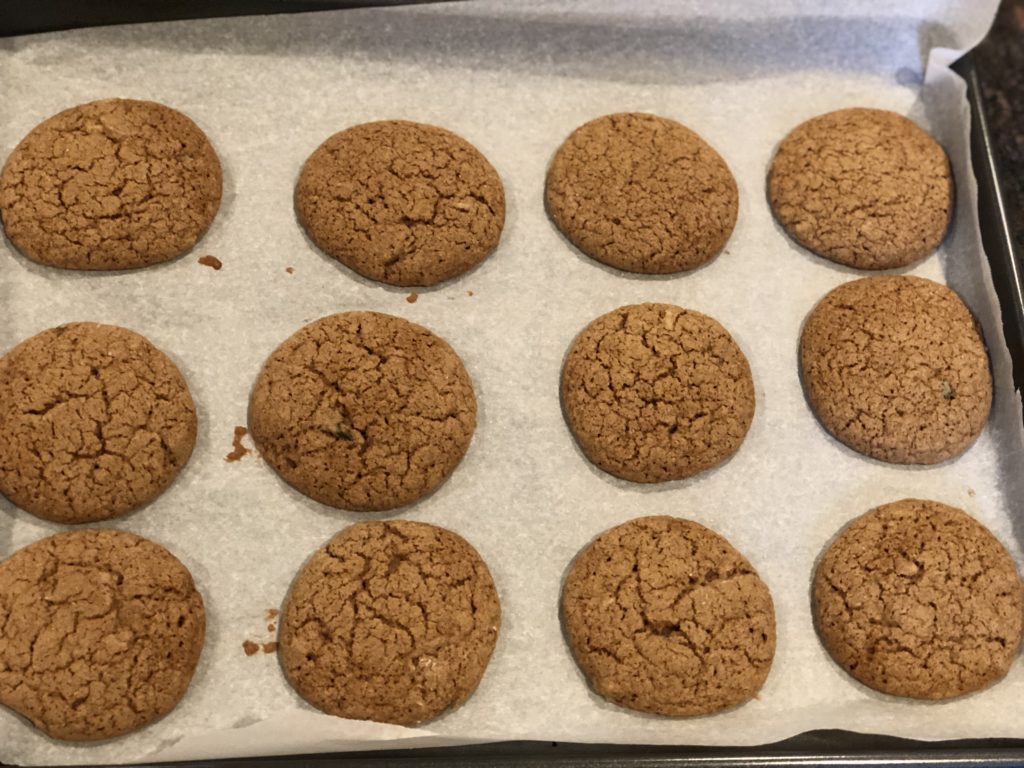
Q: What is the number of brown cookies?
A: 12